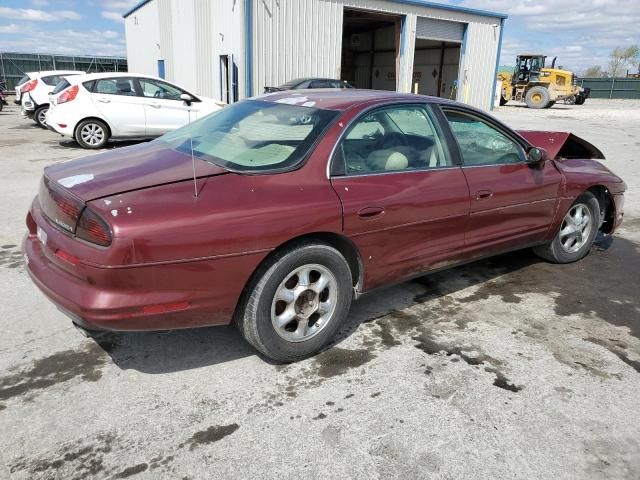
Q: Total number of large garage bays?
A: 2